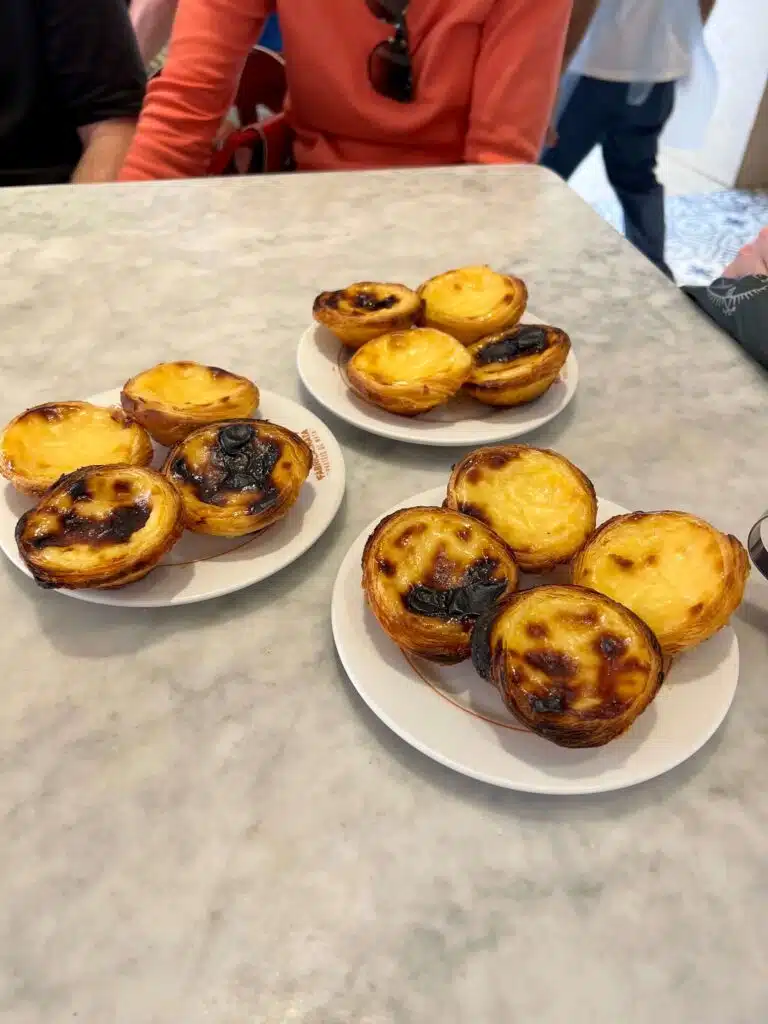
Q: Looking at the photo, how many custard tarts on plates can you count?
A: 12